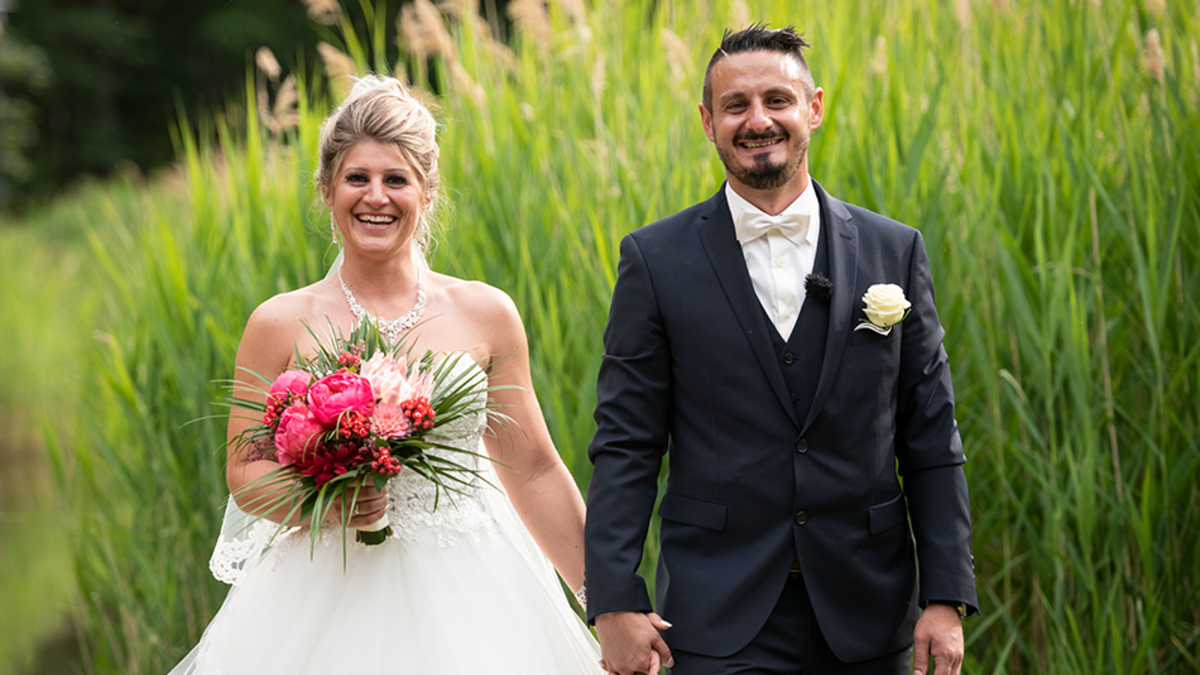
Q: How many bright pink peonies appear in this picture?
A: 3